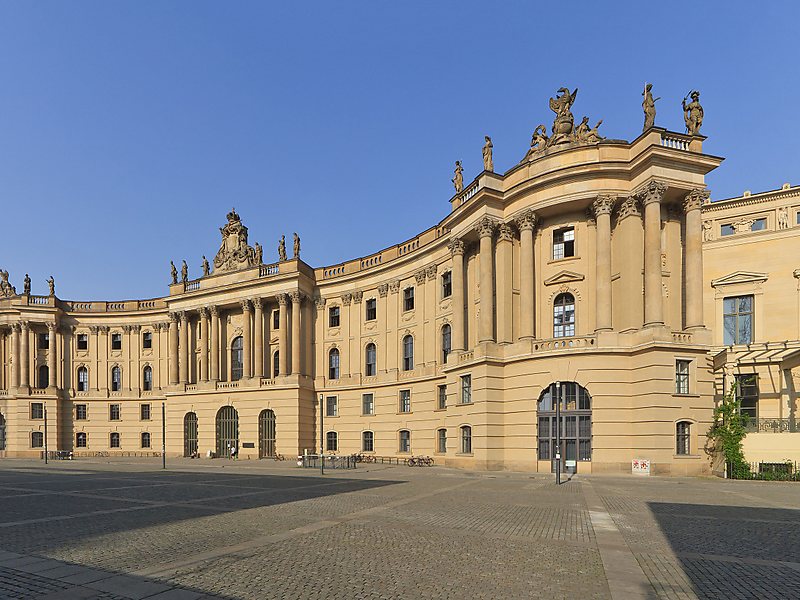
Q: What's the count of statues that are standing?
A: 12